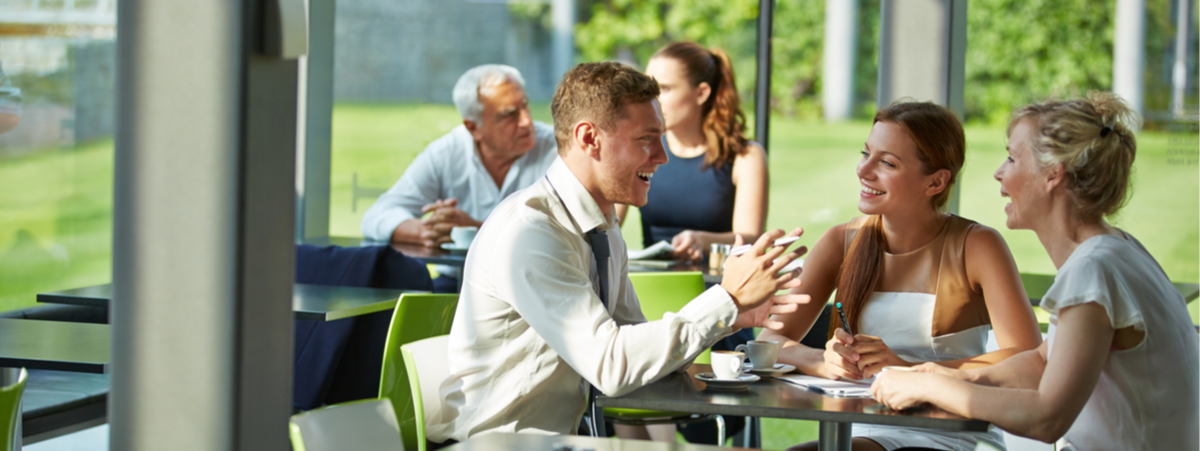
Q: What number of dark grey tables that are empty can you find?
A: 2